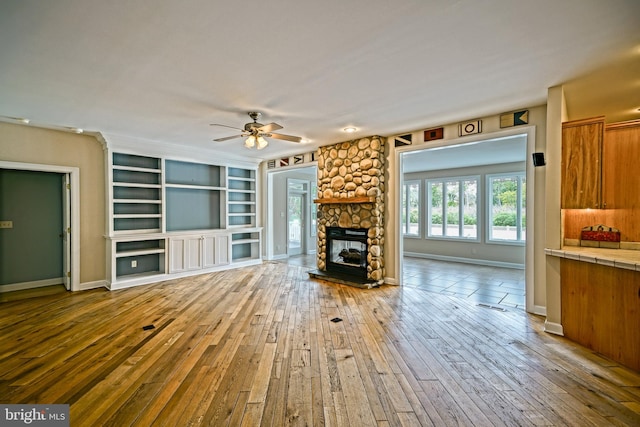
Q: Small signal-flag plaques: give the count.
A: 8